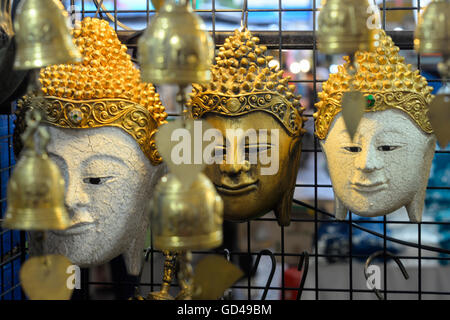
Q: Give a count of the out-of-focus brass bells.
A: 6